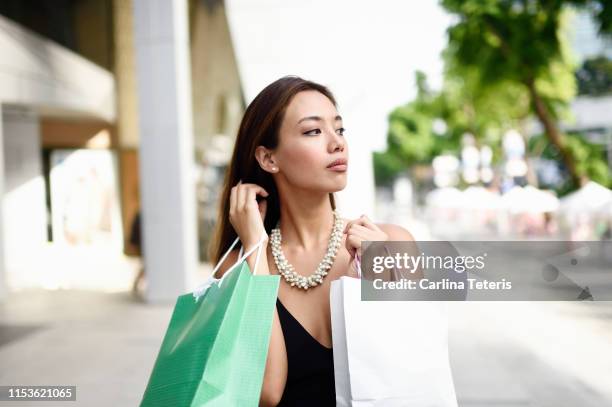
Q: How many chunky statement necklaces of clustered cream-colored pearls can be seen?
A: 1